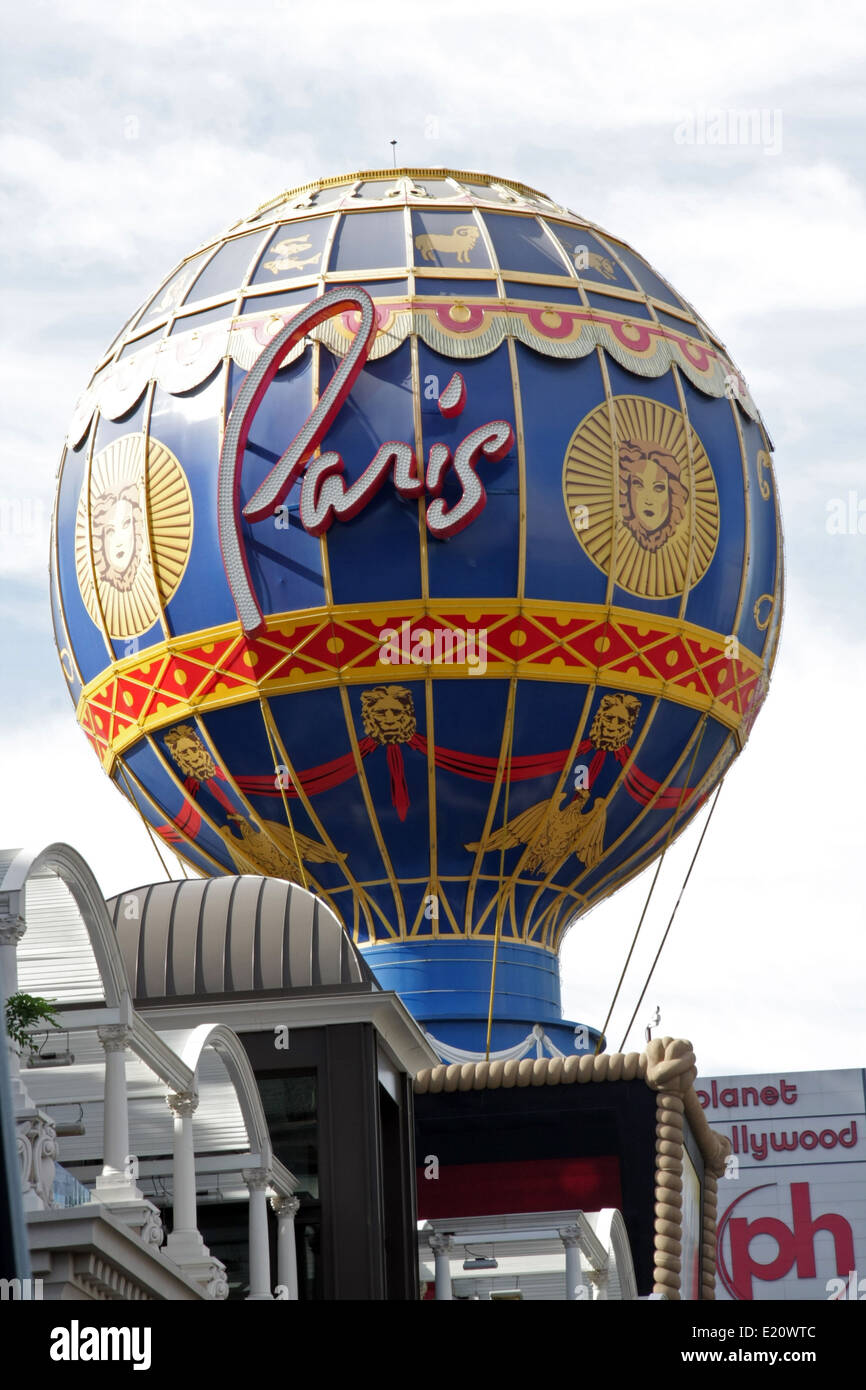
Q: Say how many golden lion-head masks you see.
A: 3